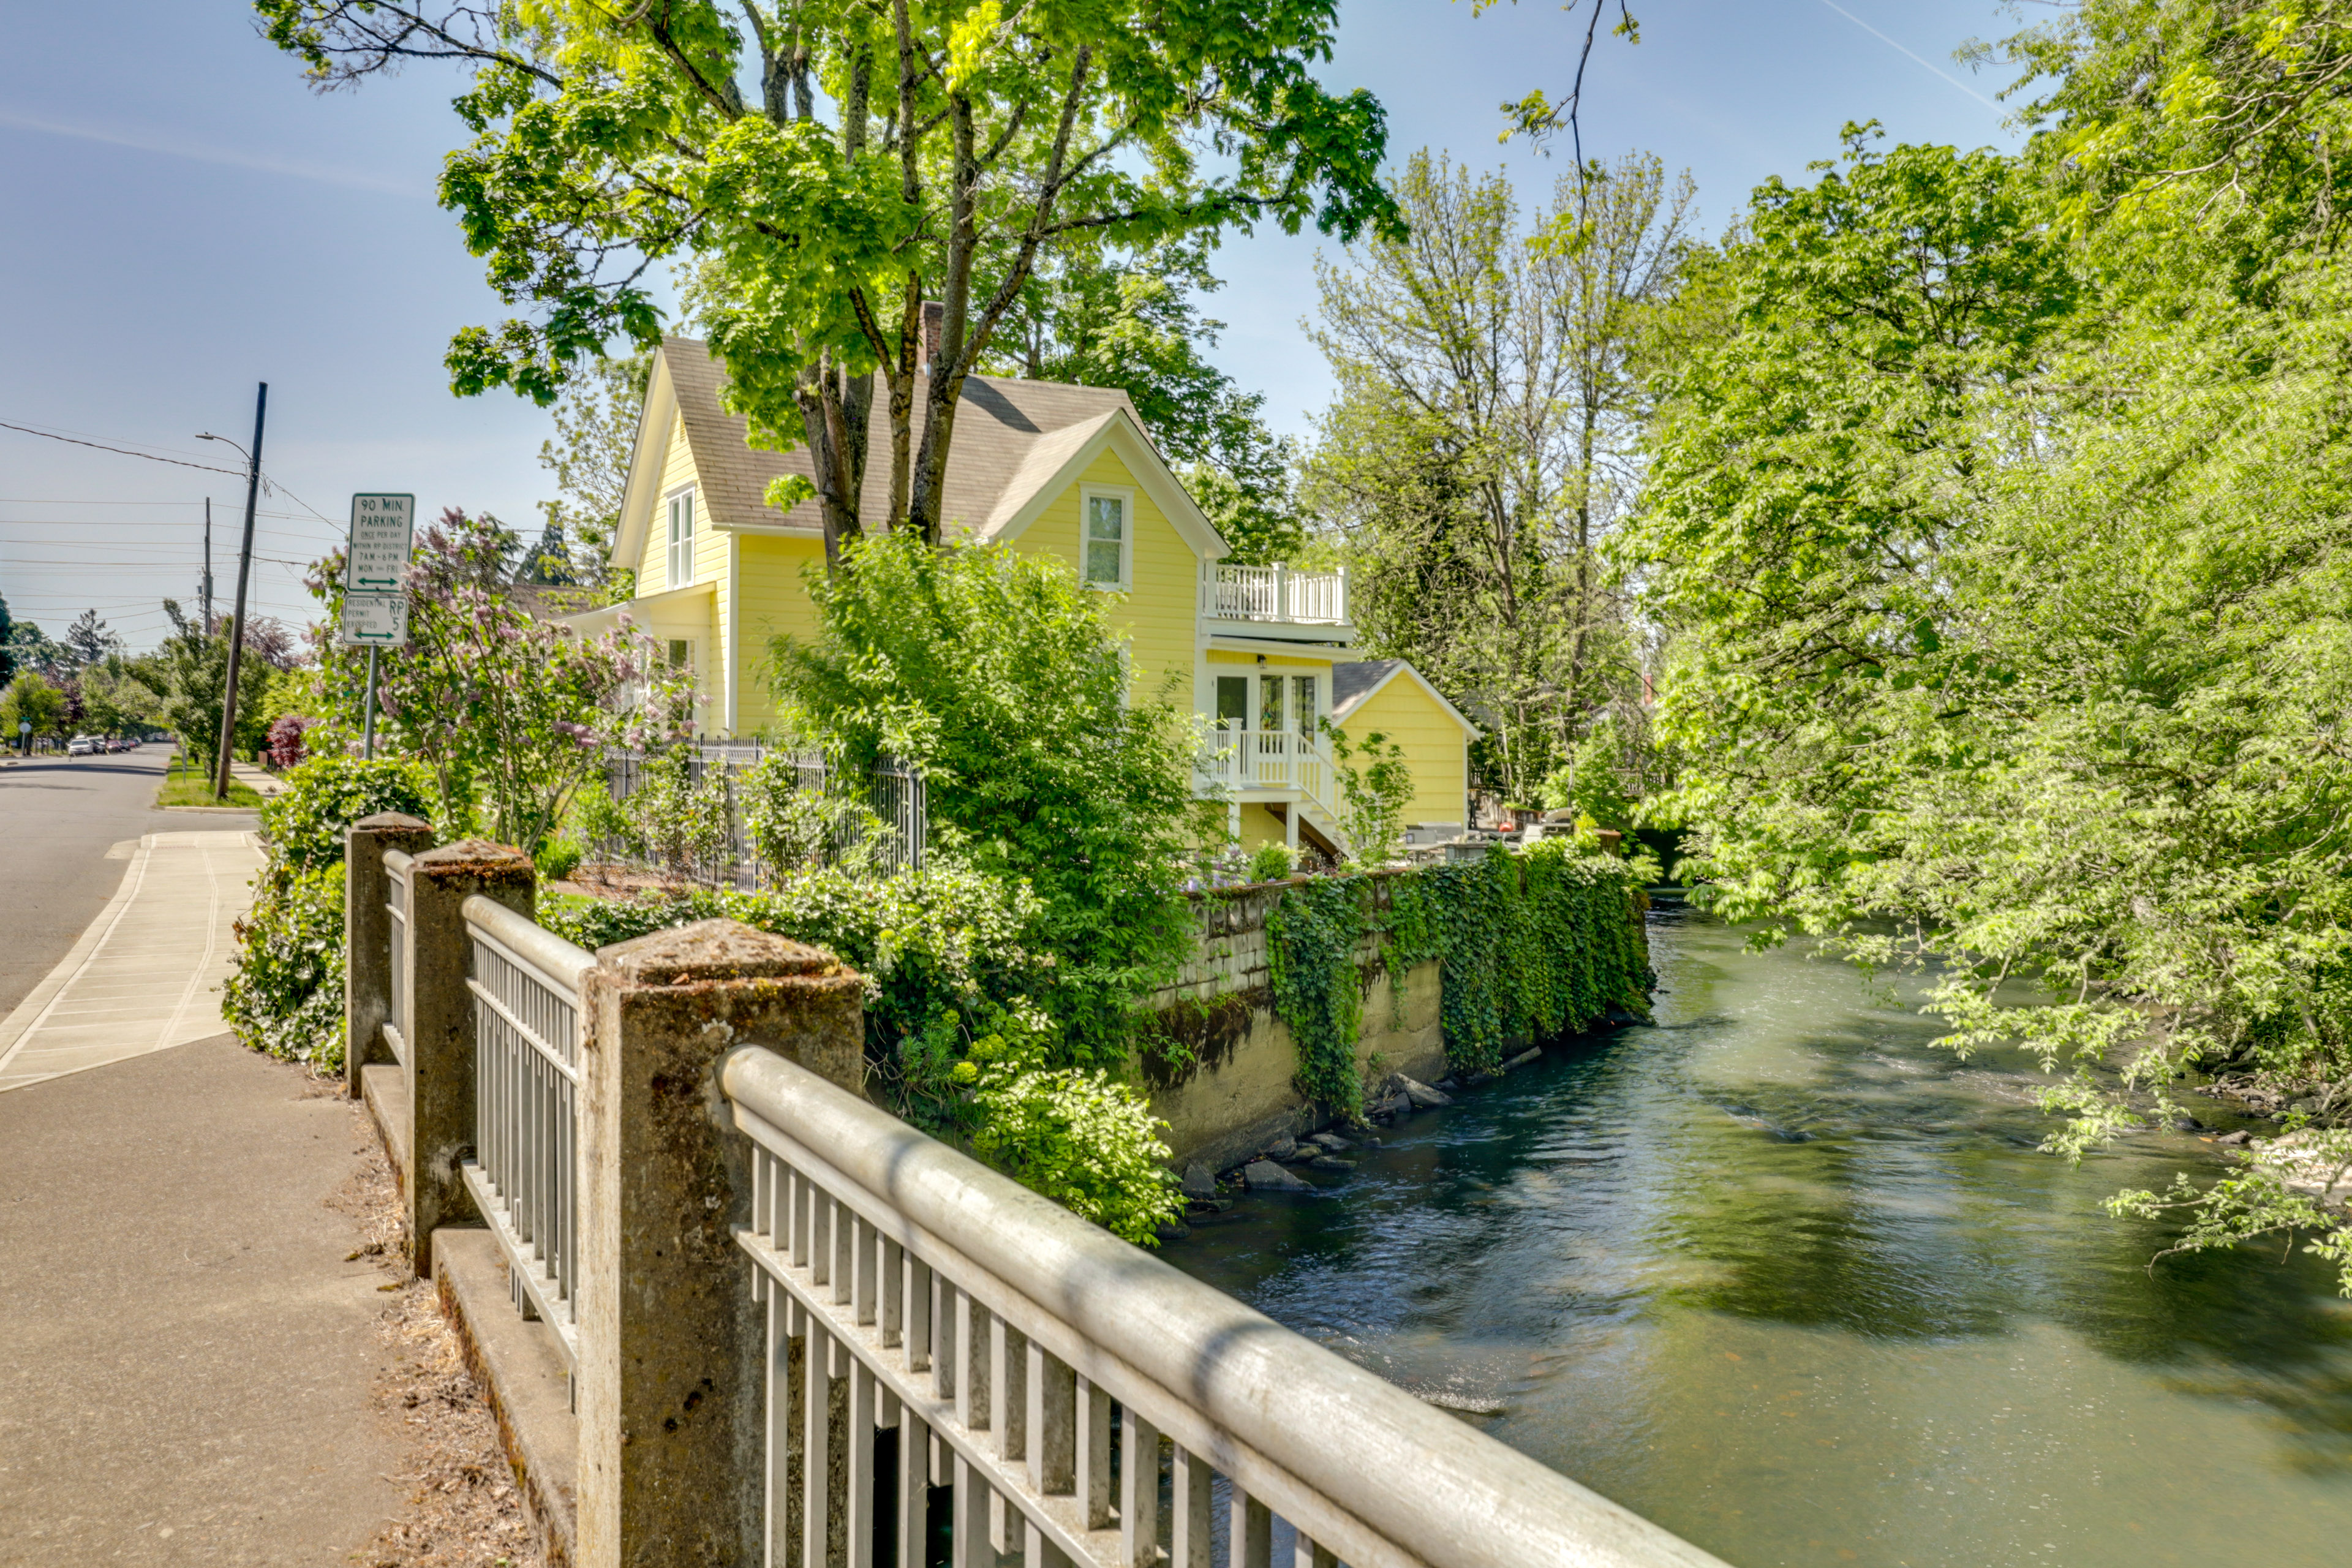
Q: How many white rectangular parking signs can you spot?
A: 2